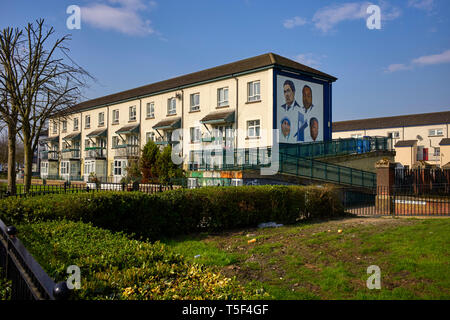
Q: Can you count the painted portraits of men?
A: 3